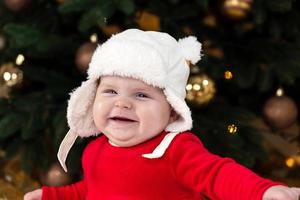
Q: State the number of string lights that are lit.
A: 3